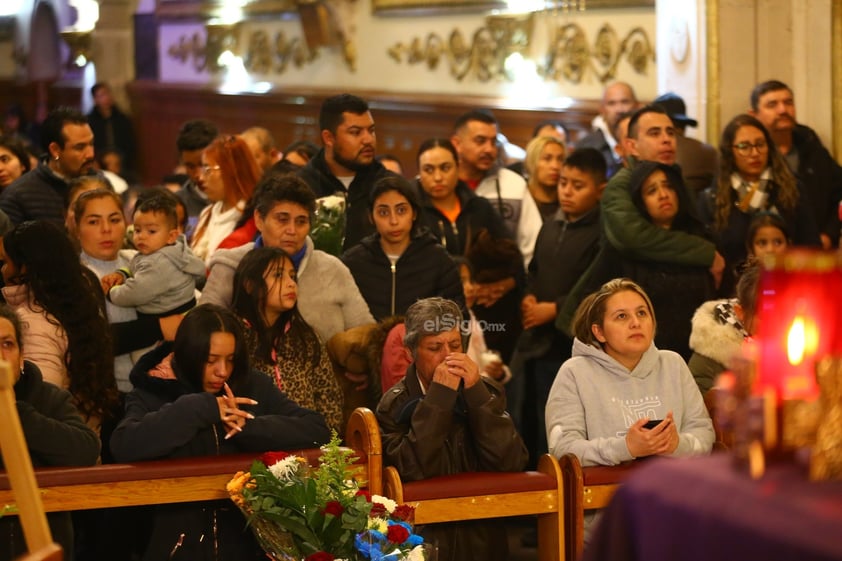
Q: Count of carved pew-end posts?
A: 4